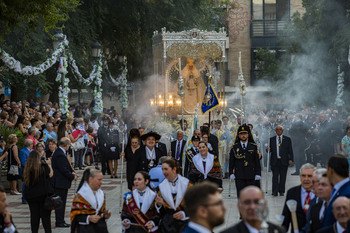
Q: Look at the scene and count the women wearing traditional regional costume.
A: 4